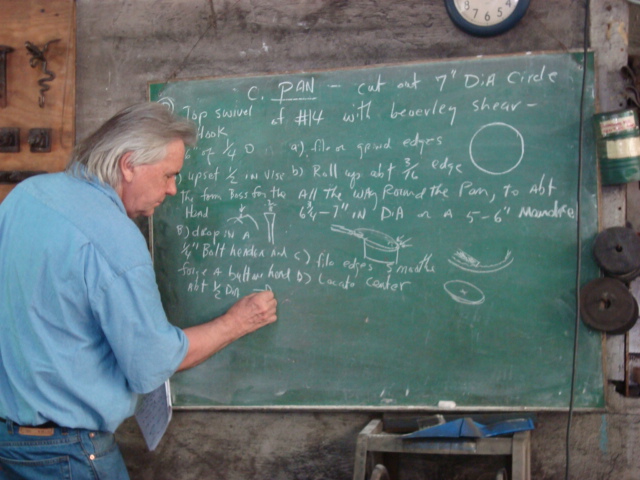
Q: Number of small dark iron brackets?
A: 2